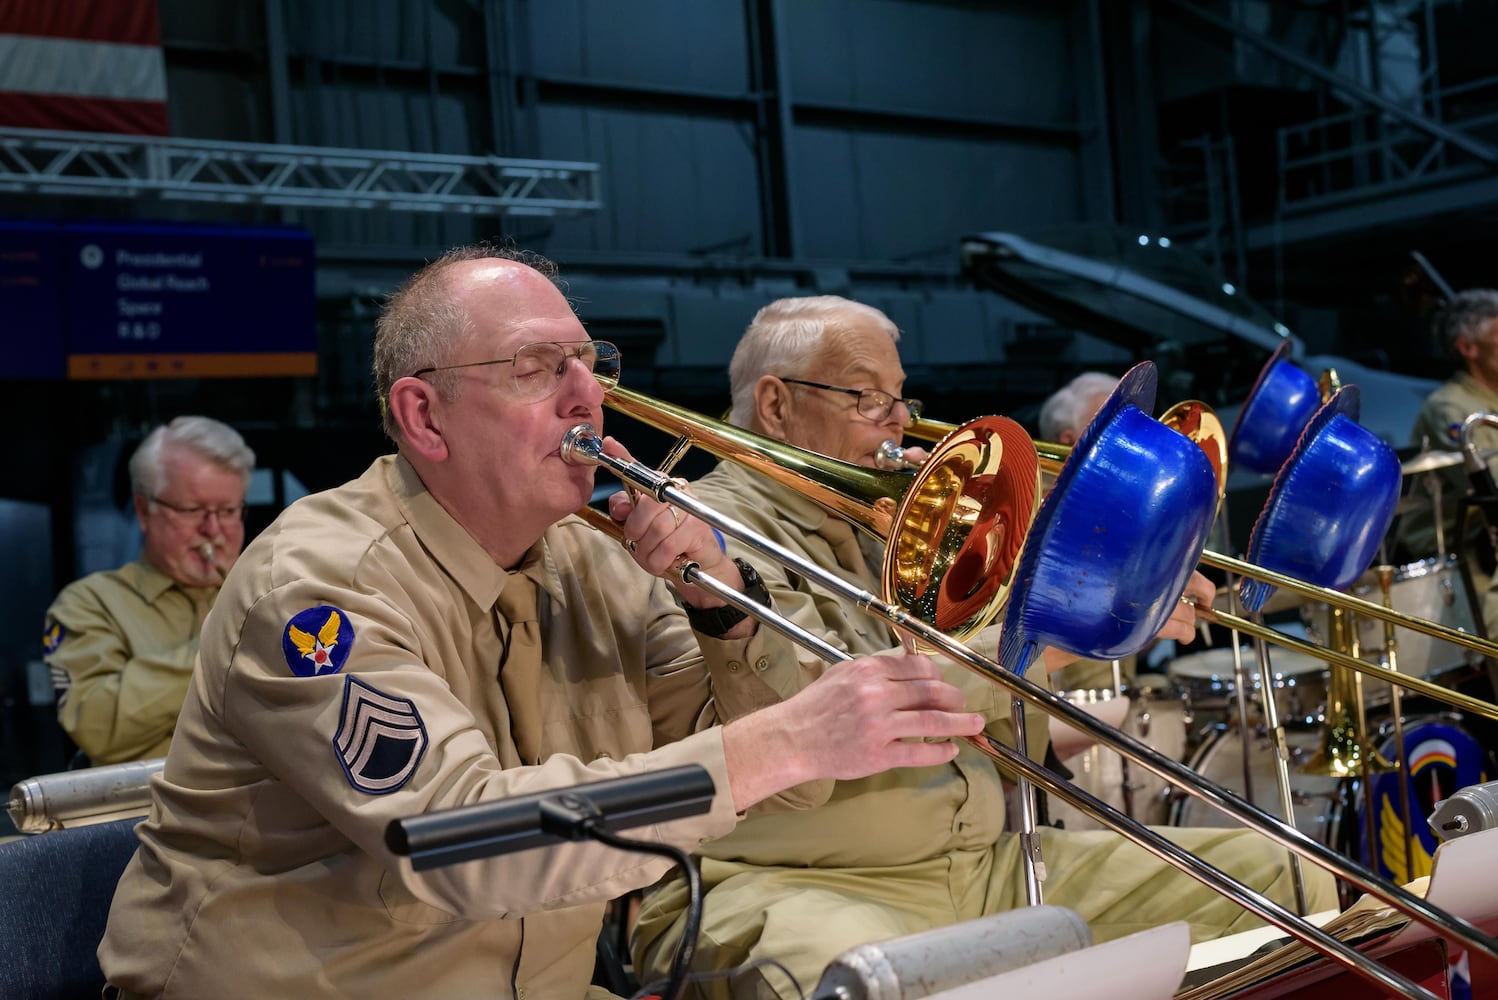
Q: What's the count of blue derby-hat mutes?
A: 3